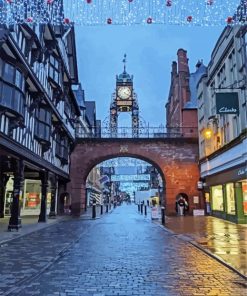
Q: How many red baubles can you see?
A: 12